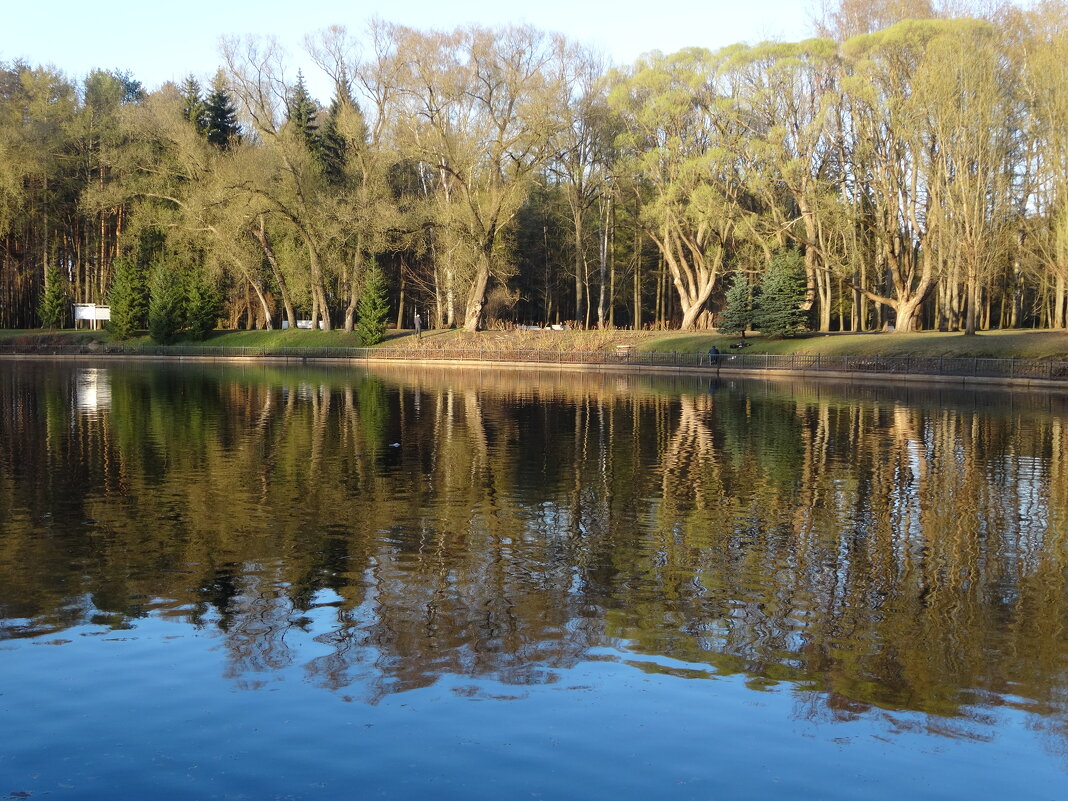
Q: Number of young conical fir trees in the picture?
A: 7